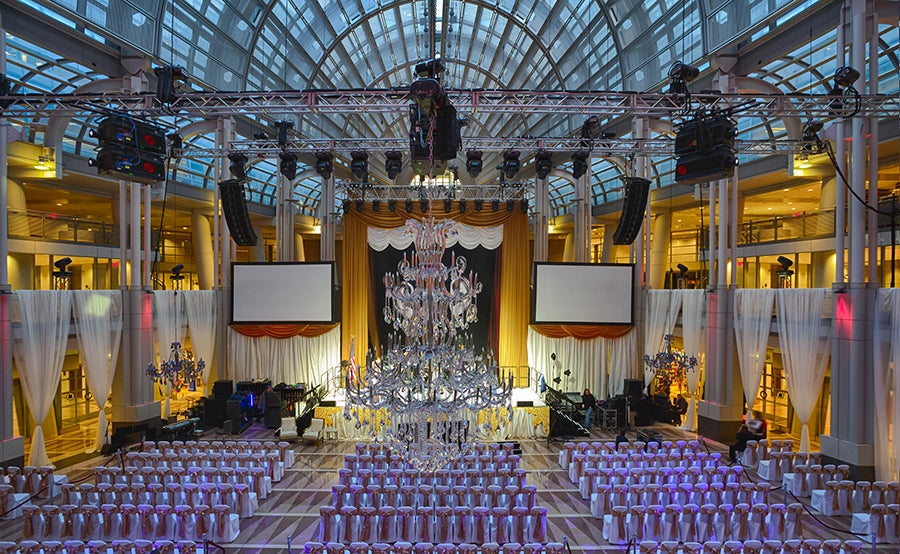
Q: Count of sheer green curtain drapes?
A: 0